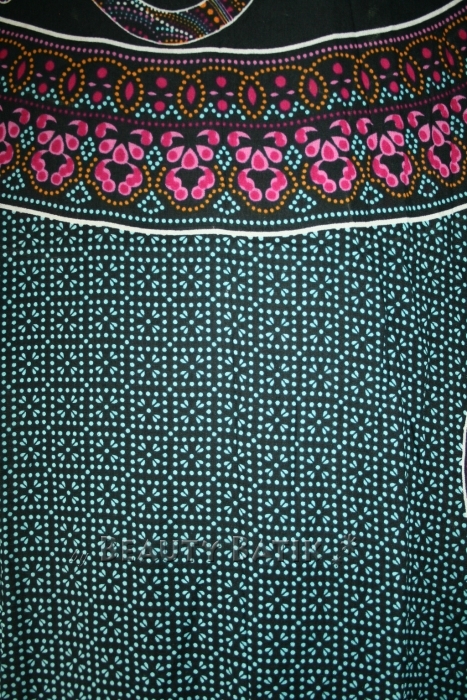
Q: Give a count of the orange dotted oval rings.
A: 9